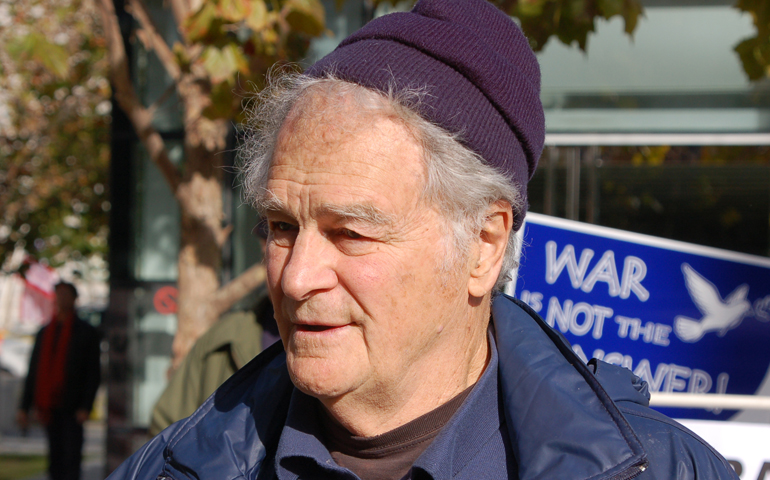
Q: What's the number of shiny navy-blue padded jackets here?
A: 1